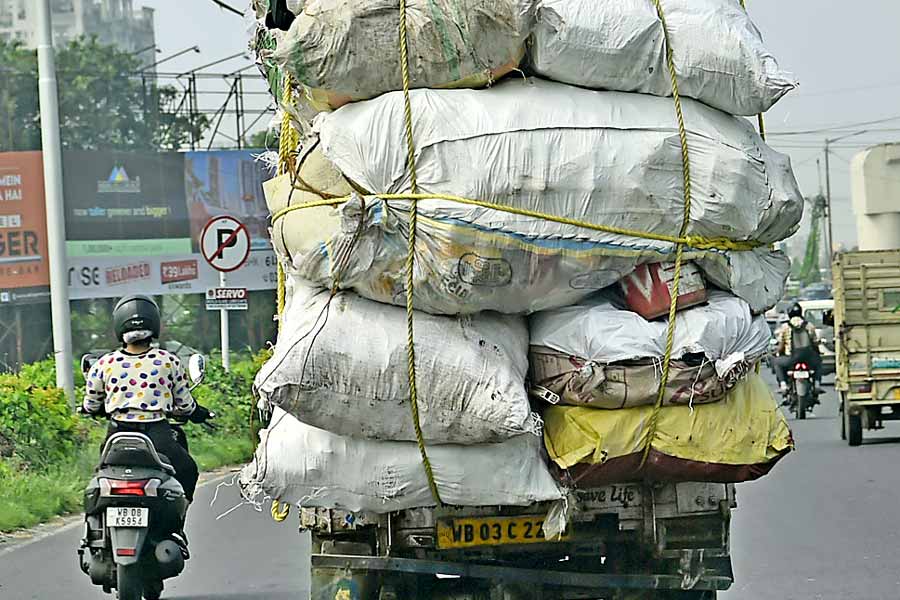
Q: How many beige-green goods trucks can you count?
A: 1